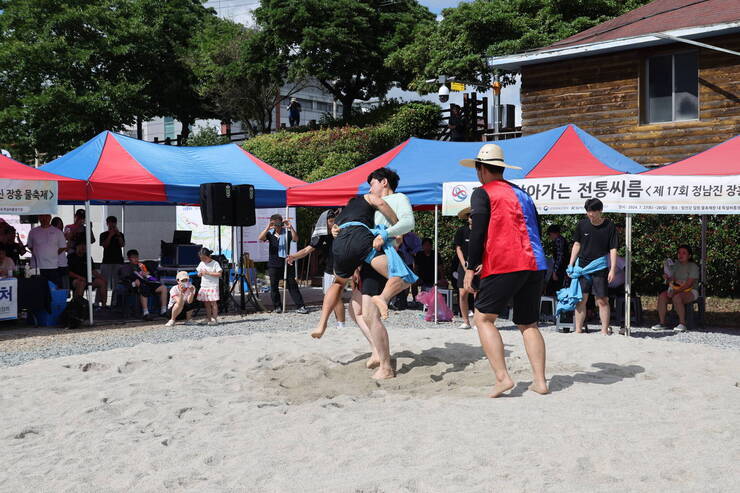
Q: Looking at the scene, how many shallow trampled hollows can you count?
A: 1